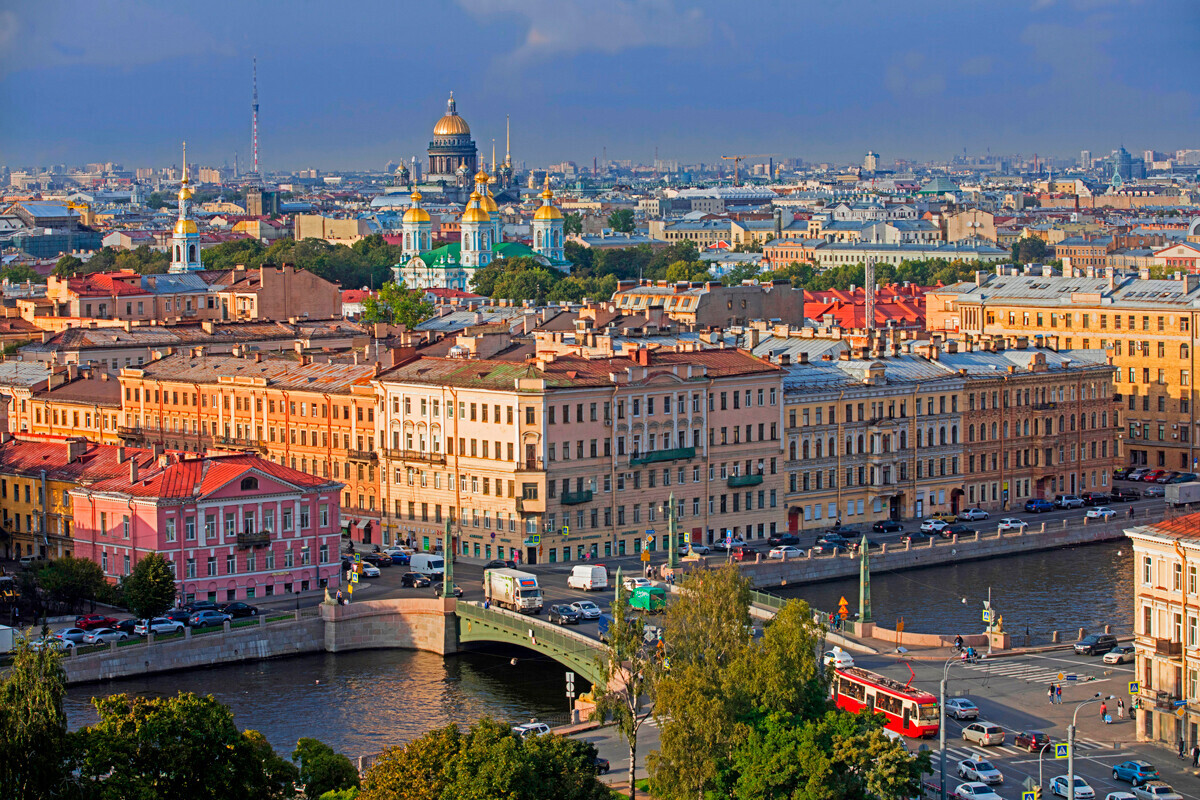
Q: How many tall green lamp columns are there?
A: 4